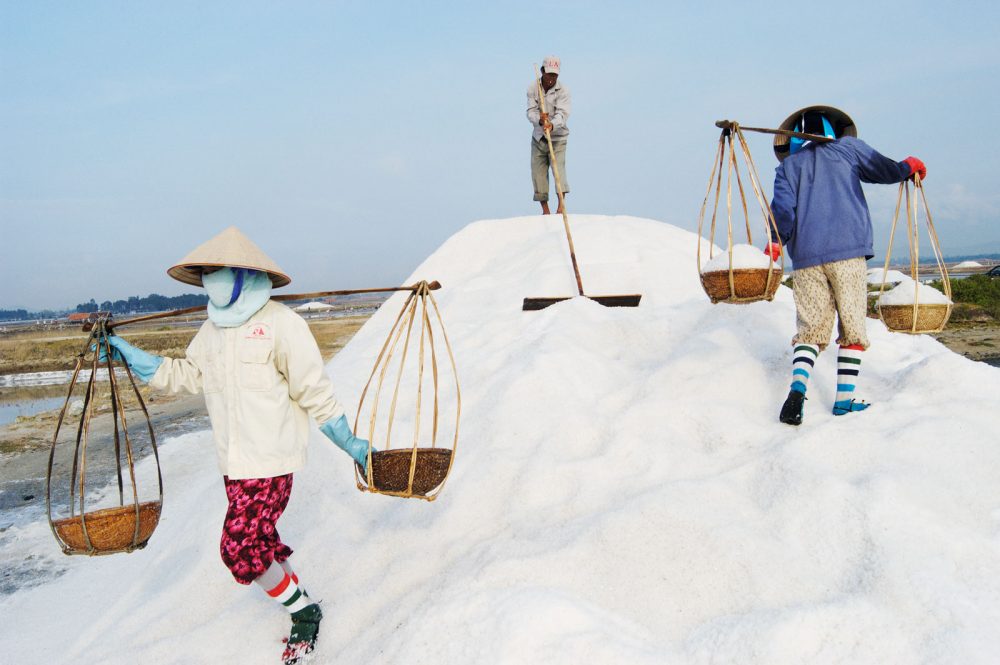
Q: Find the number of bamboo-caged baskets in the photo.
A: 4